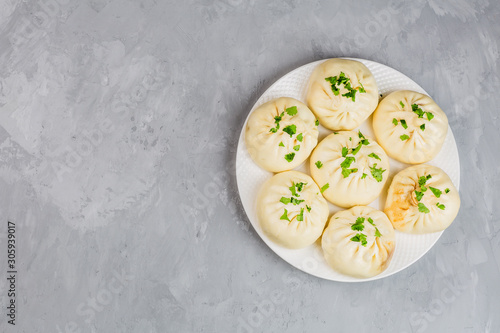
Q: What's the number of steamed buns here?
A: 7